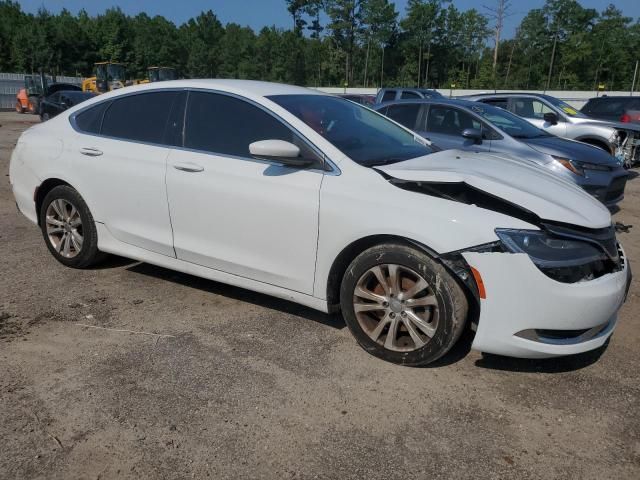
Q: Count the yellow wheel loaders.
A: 2